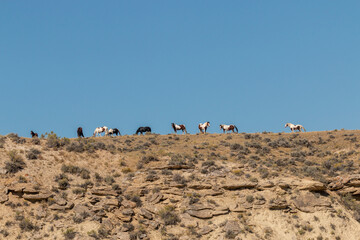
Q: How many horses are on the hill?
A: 9